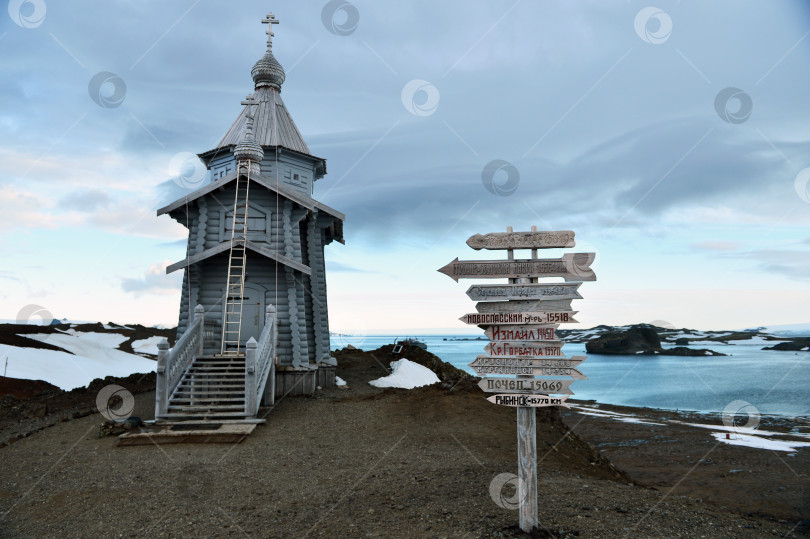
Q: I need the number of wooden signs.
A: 10